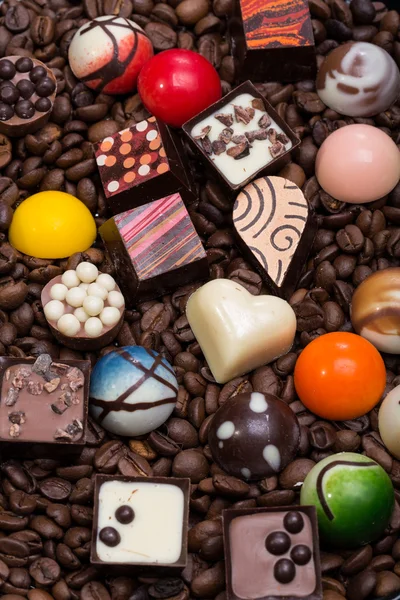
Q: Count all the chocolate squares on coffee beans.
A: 7